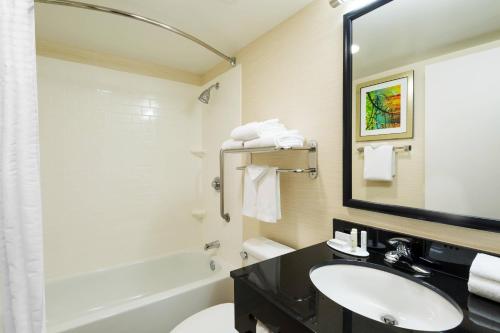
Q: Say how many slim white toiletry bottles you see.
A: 2